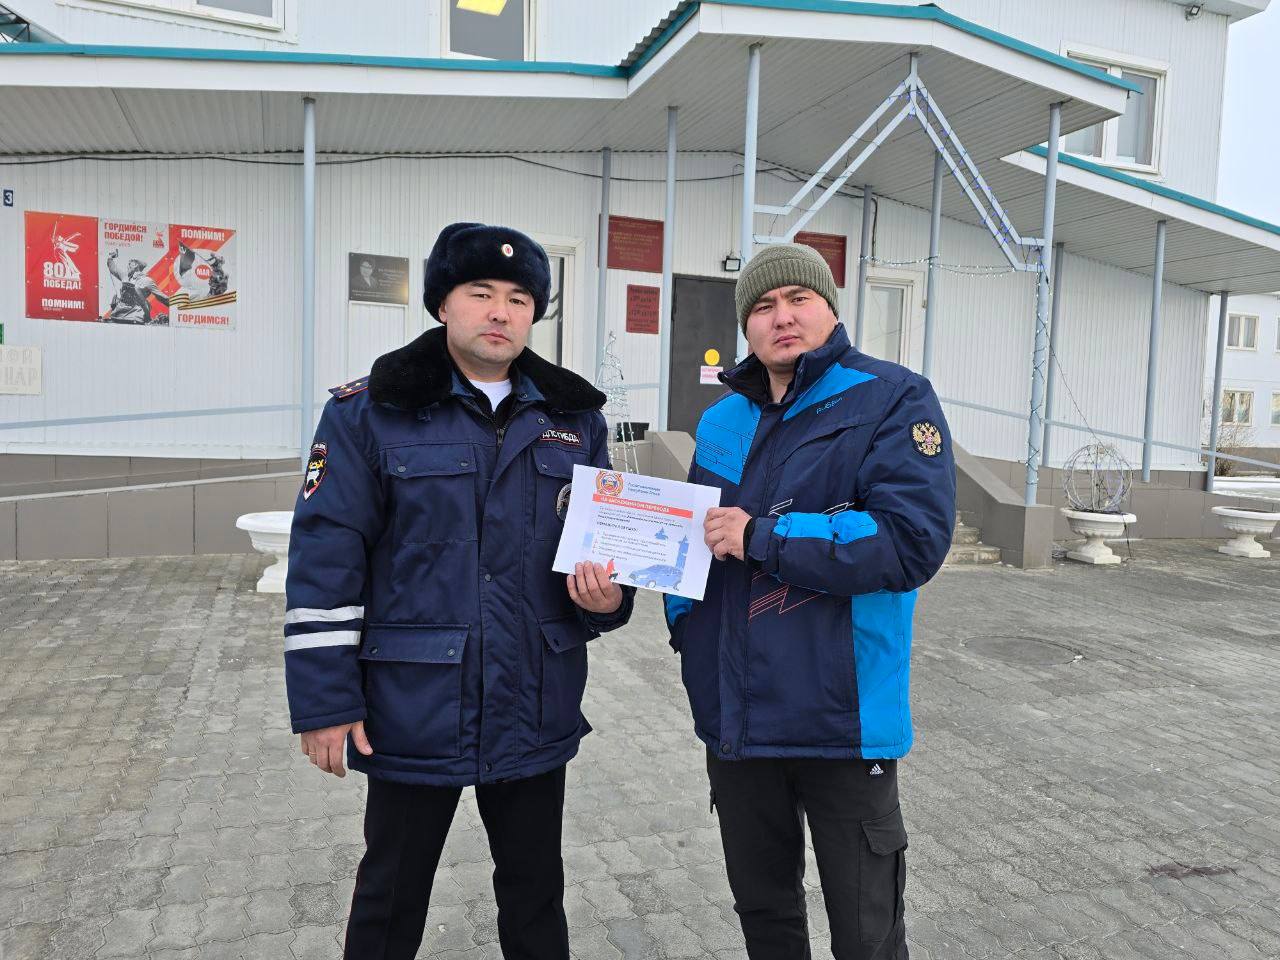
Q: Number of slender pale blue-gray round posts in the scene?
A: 10